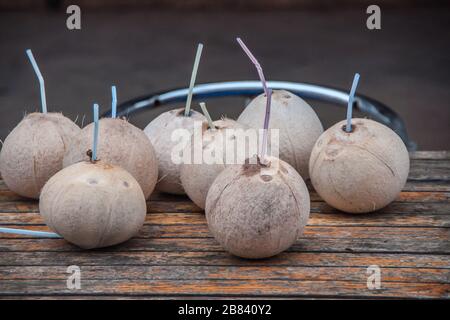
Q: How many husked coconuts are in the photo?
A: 8